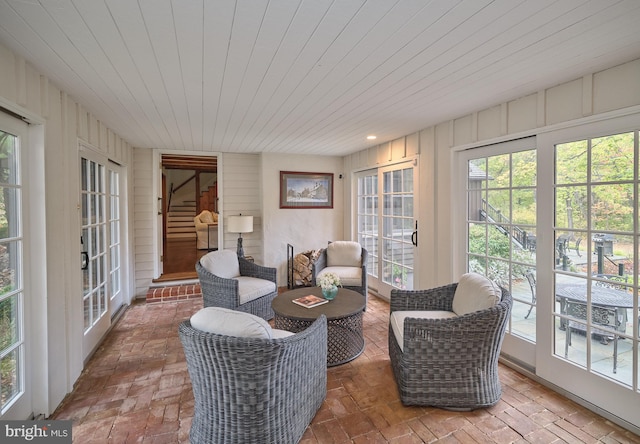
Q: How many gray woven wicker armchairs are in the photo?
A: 4